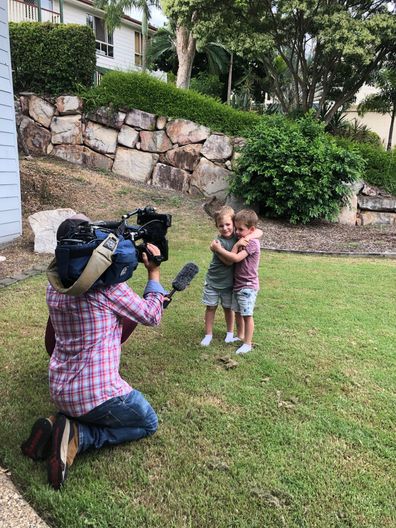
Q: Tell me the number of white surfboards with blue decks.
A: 0